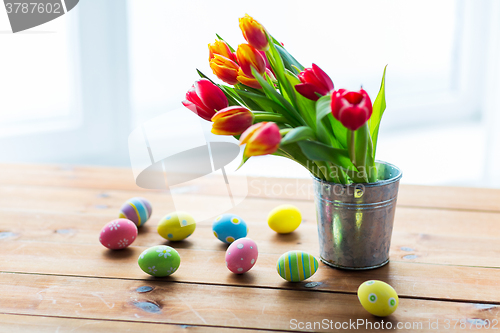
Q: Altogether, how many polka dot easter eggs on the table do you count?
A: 4